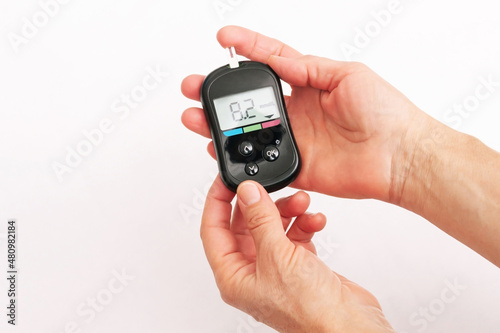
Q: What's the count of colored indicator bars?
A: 3